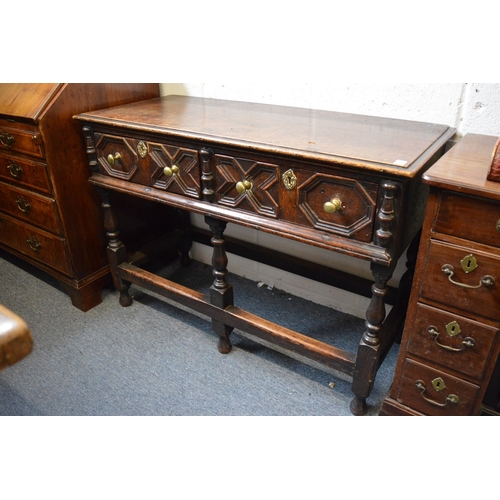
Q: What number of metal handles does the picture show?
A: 11